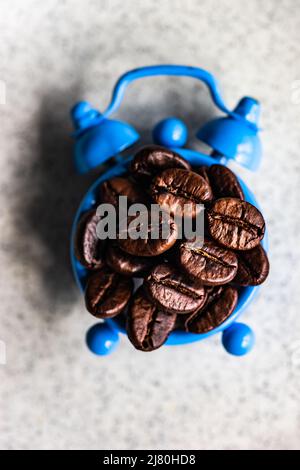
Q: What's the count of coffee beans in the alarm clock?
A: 14